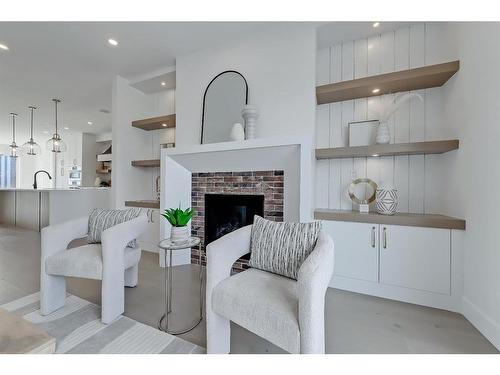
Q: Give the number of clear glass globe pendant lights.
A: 3